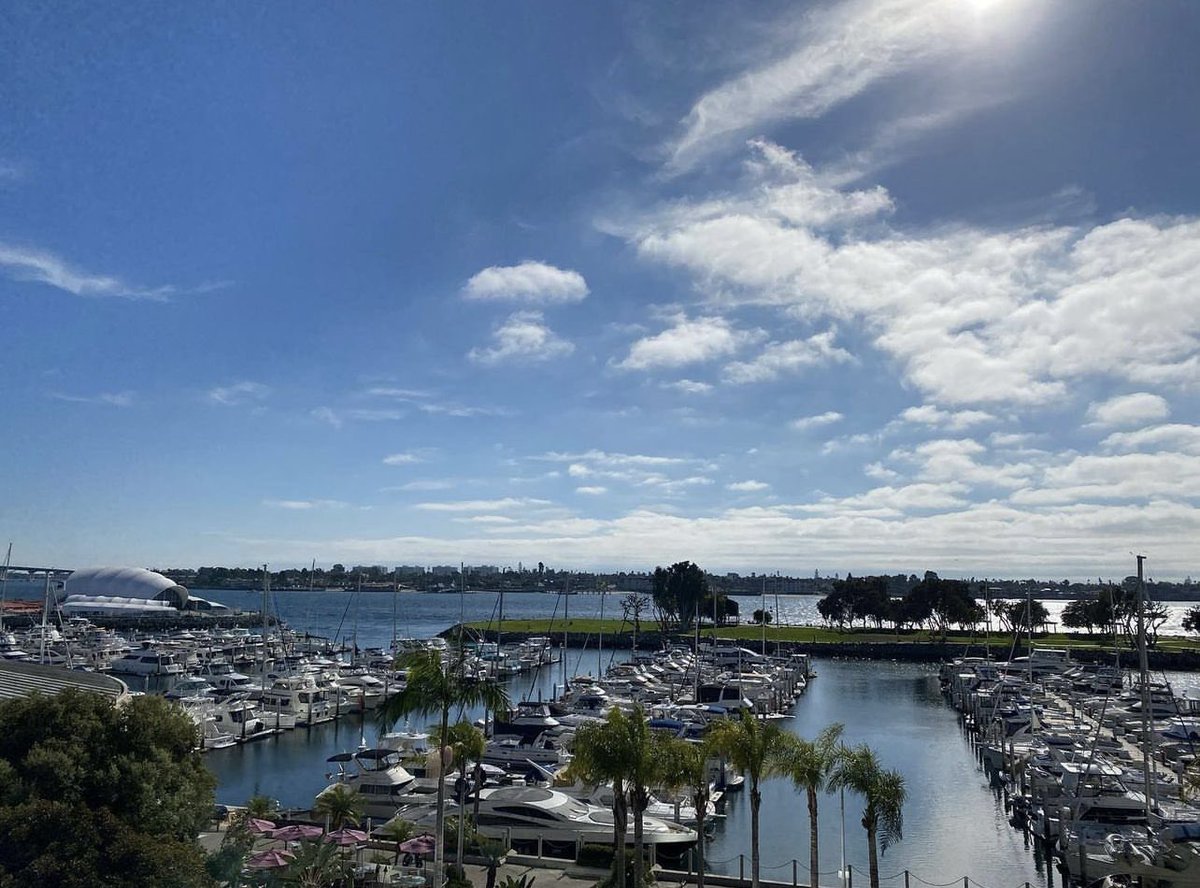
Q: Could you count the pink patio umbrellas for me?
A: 5